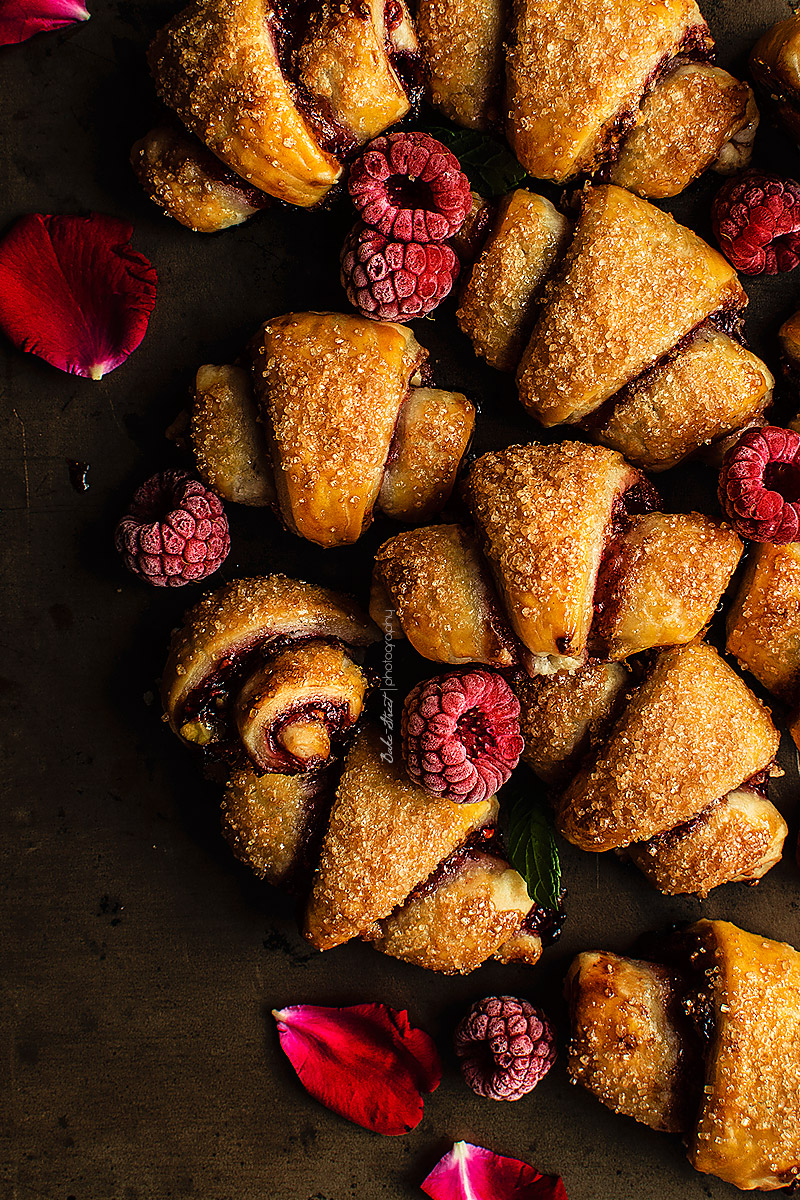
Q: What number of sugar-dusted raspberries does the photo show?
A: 7